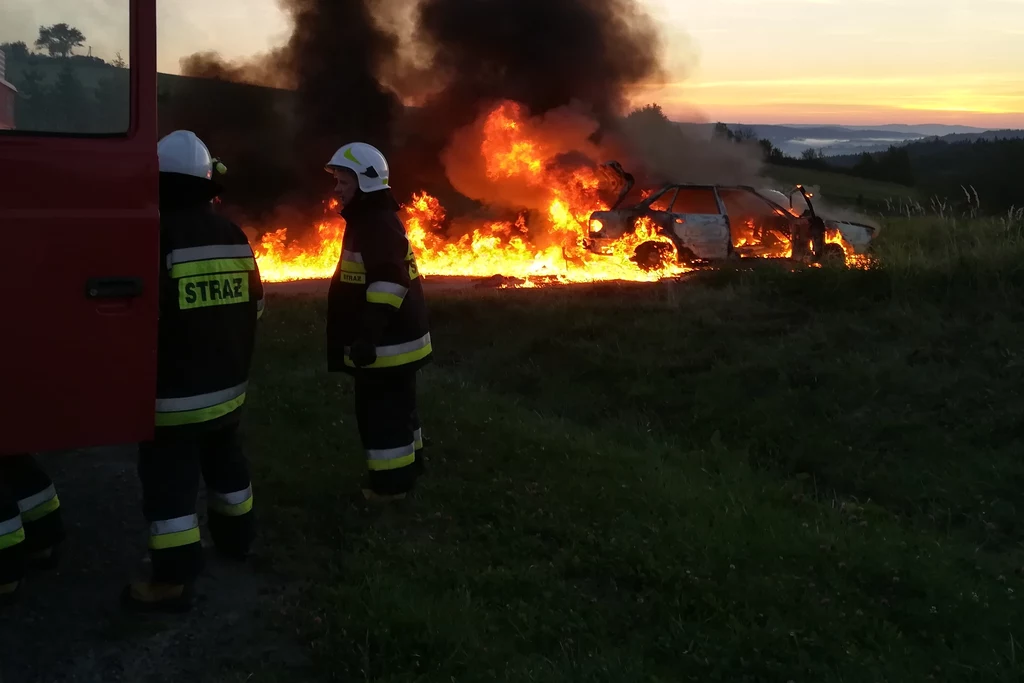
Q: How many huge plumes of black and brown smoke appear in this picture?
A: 2